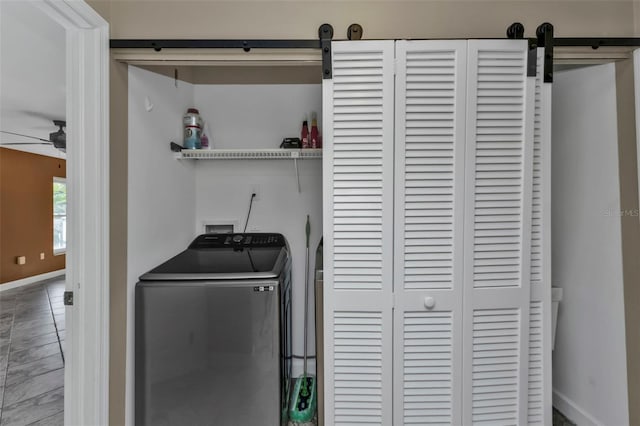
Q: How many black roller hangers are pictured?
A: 4